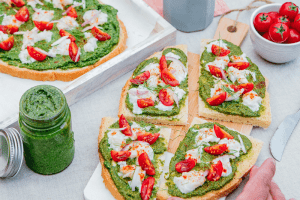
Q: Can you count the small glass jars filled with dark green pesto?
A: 1